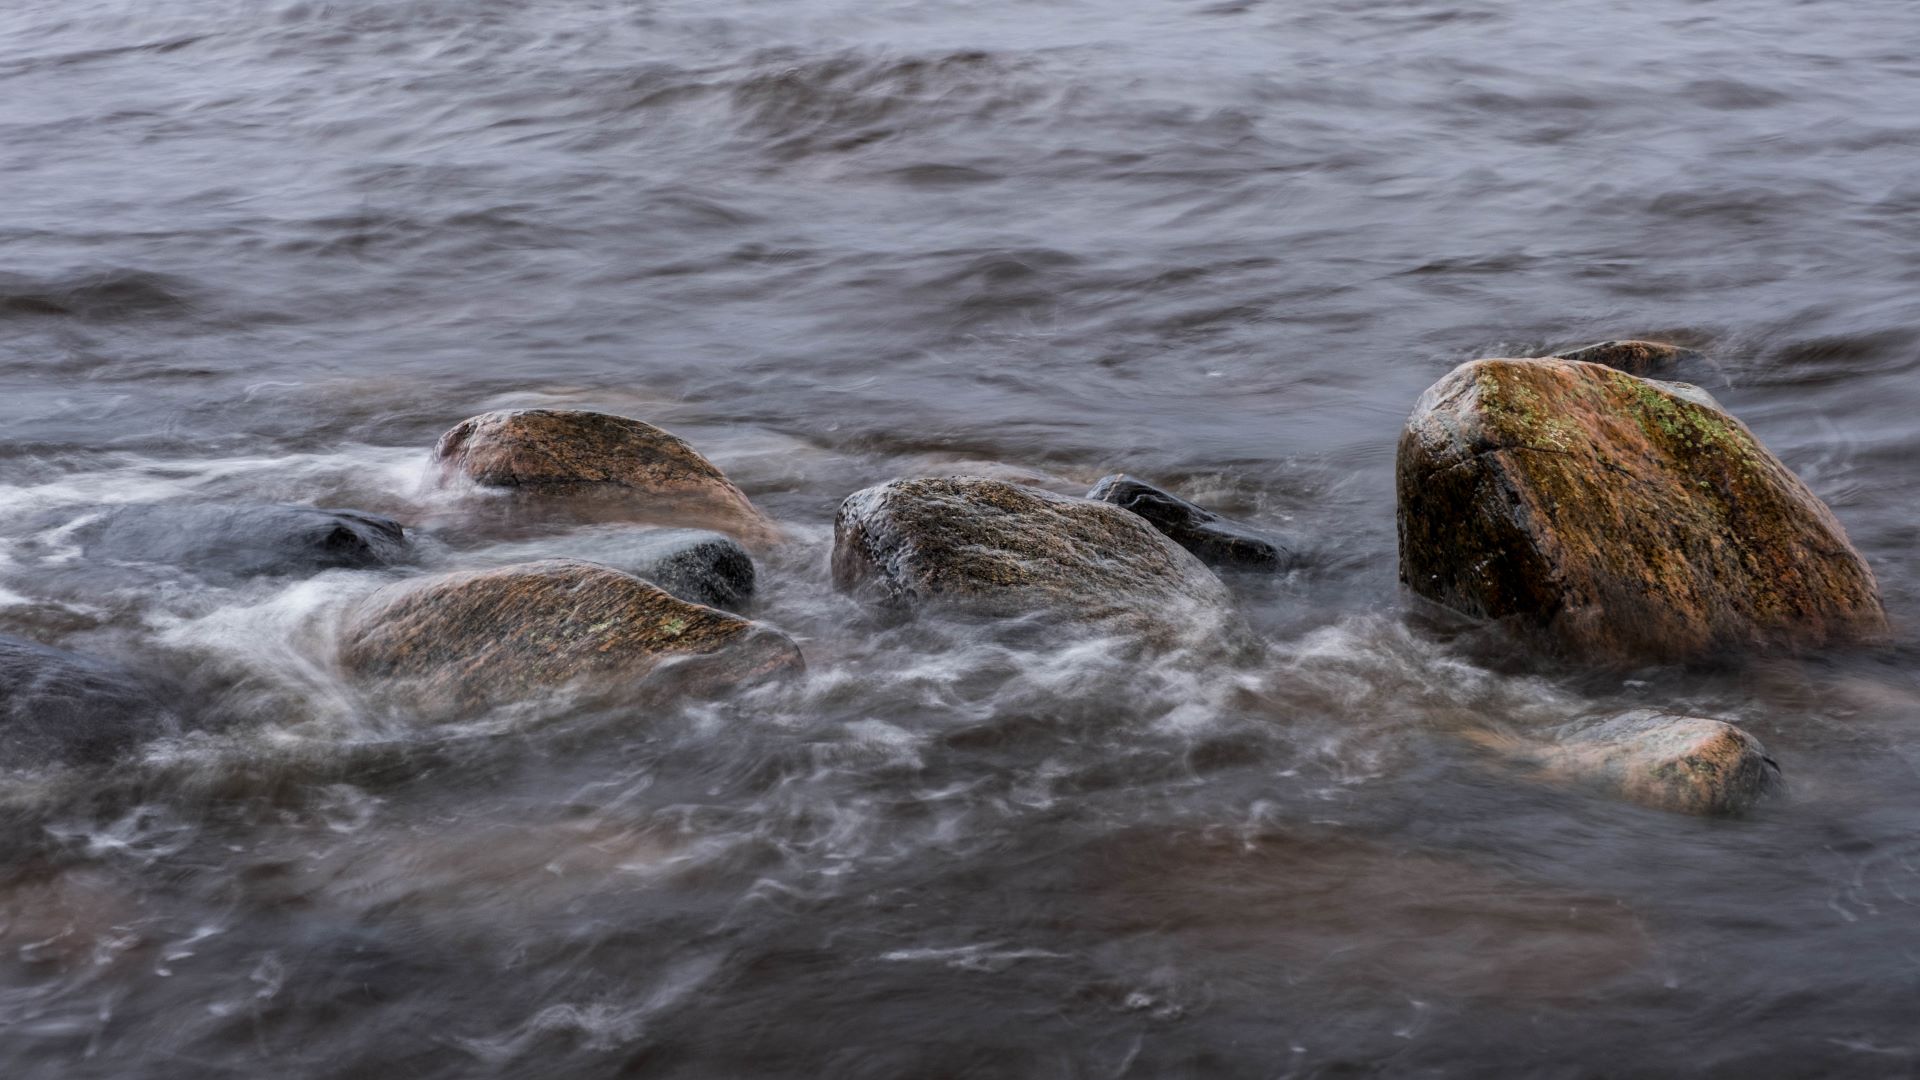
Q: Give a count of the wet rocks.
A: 10